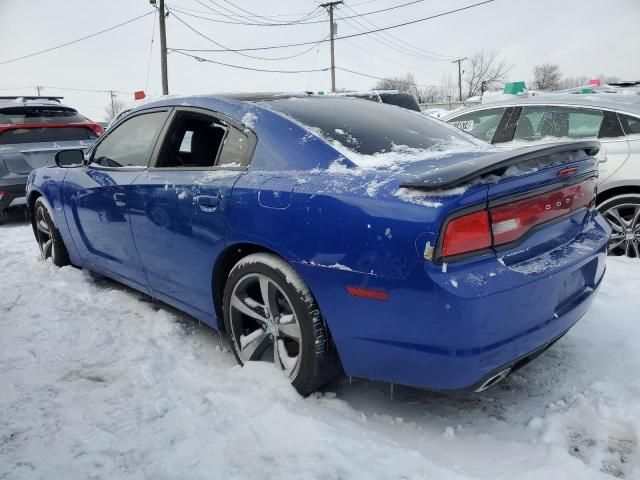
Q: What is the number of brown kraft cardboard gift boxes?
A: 0